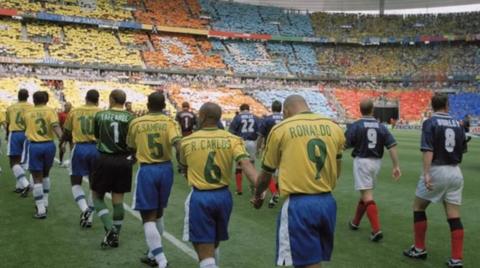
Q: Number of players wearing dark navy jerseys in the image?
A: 4